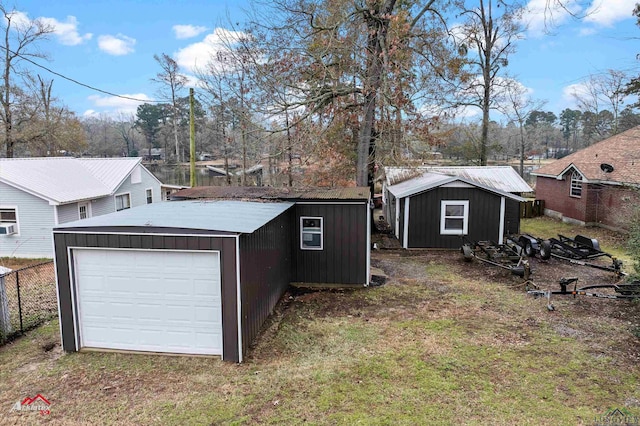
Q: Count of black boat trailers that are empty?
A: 3